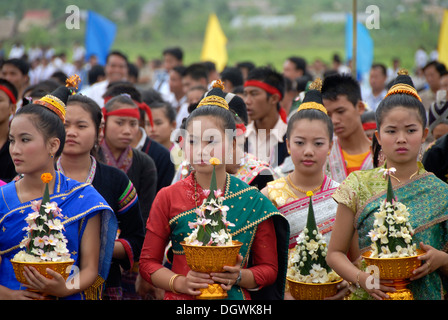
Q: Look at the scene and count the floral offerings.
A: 4